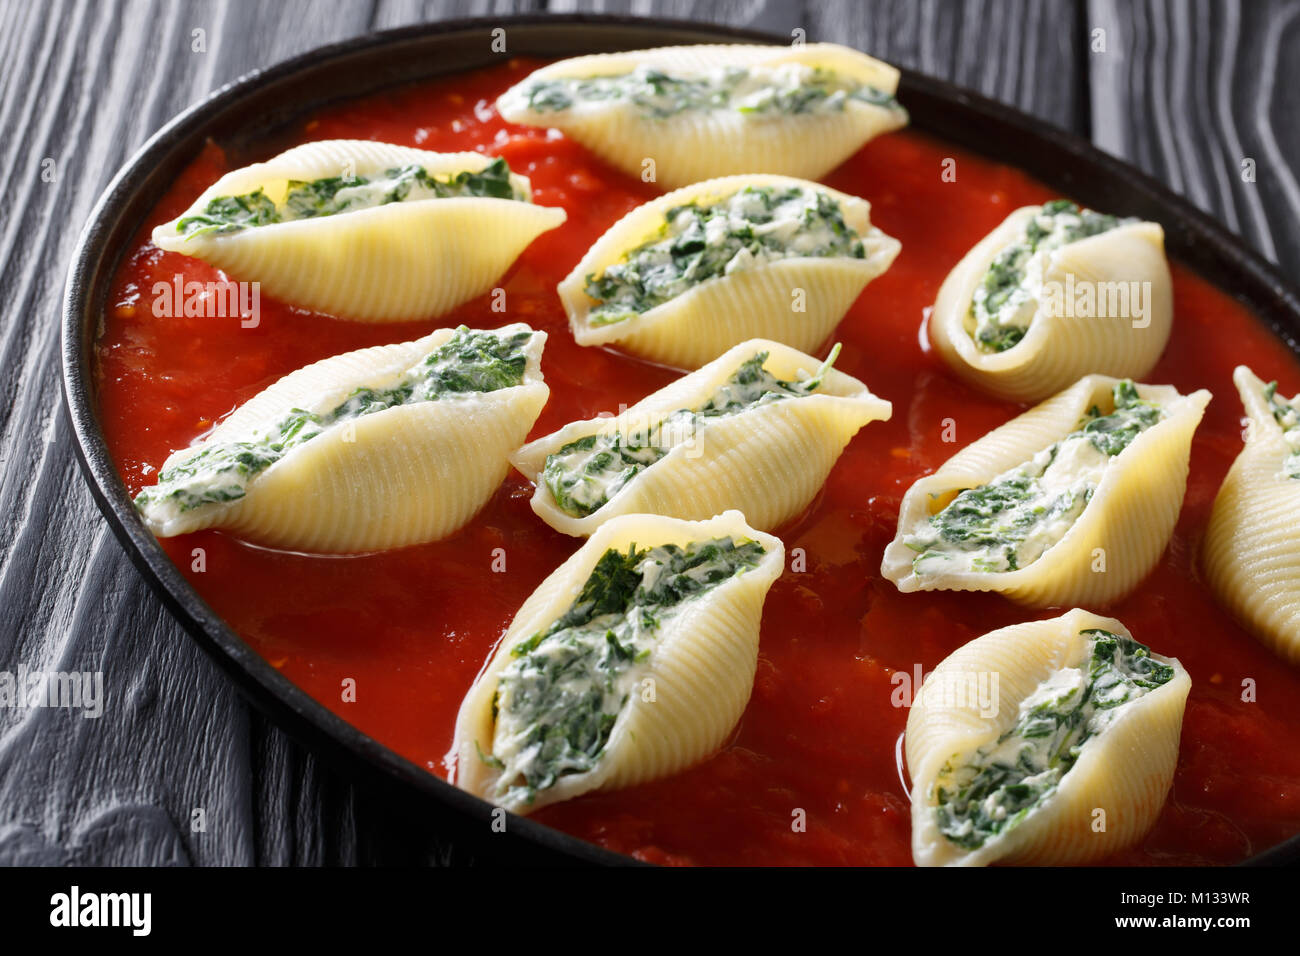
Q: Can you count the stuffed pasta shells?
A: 10